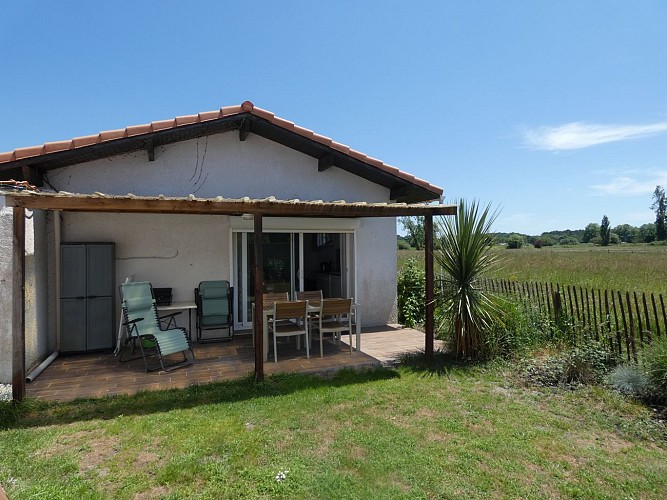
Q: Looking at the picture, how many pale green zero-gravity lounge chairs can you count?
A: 2